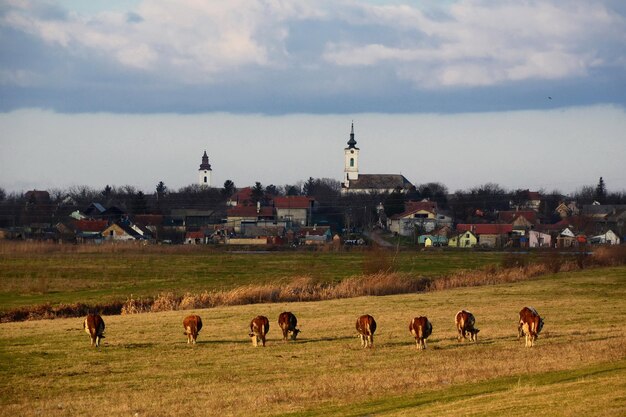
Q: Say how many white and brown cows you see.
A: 8